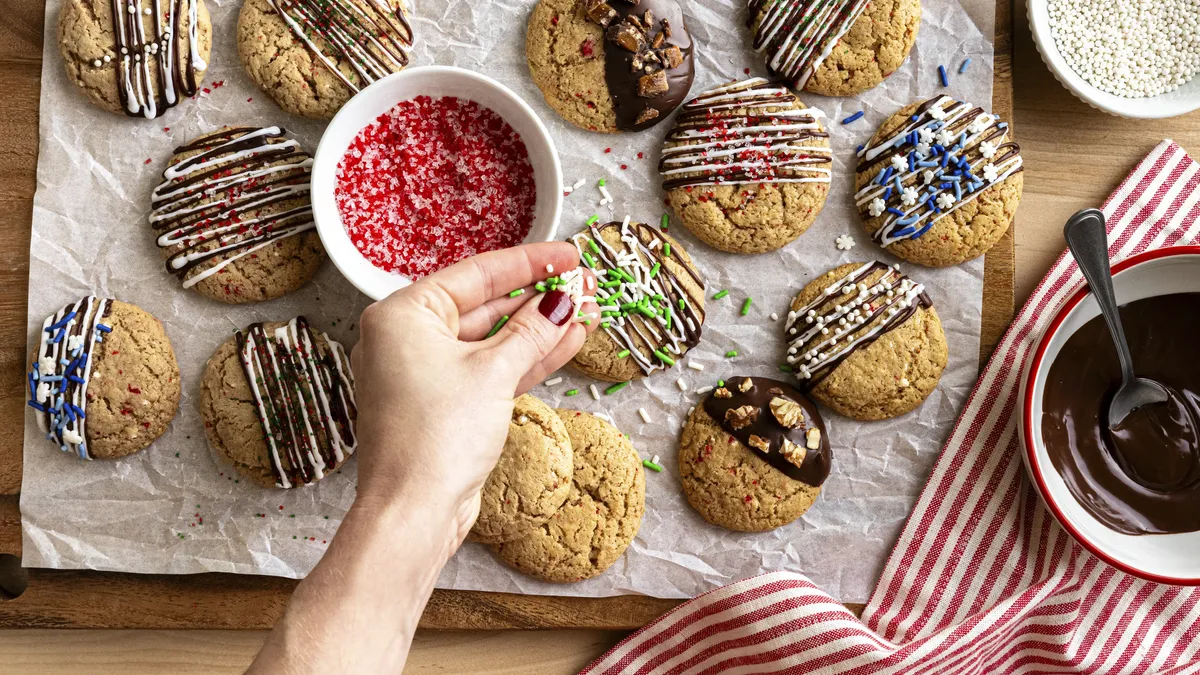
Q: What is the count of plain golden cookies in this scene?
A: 2